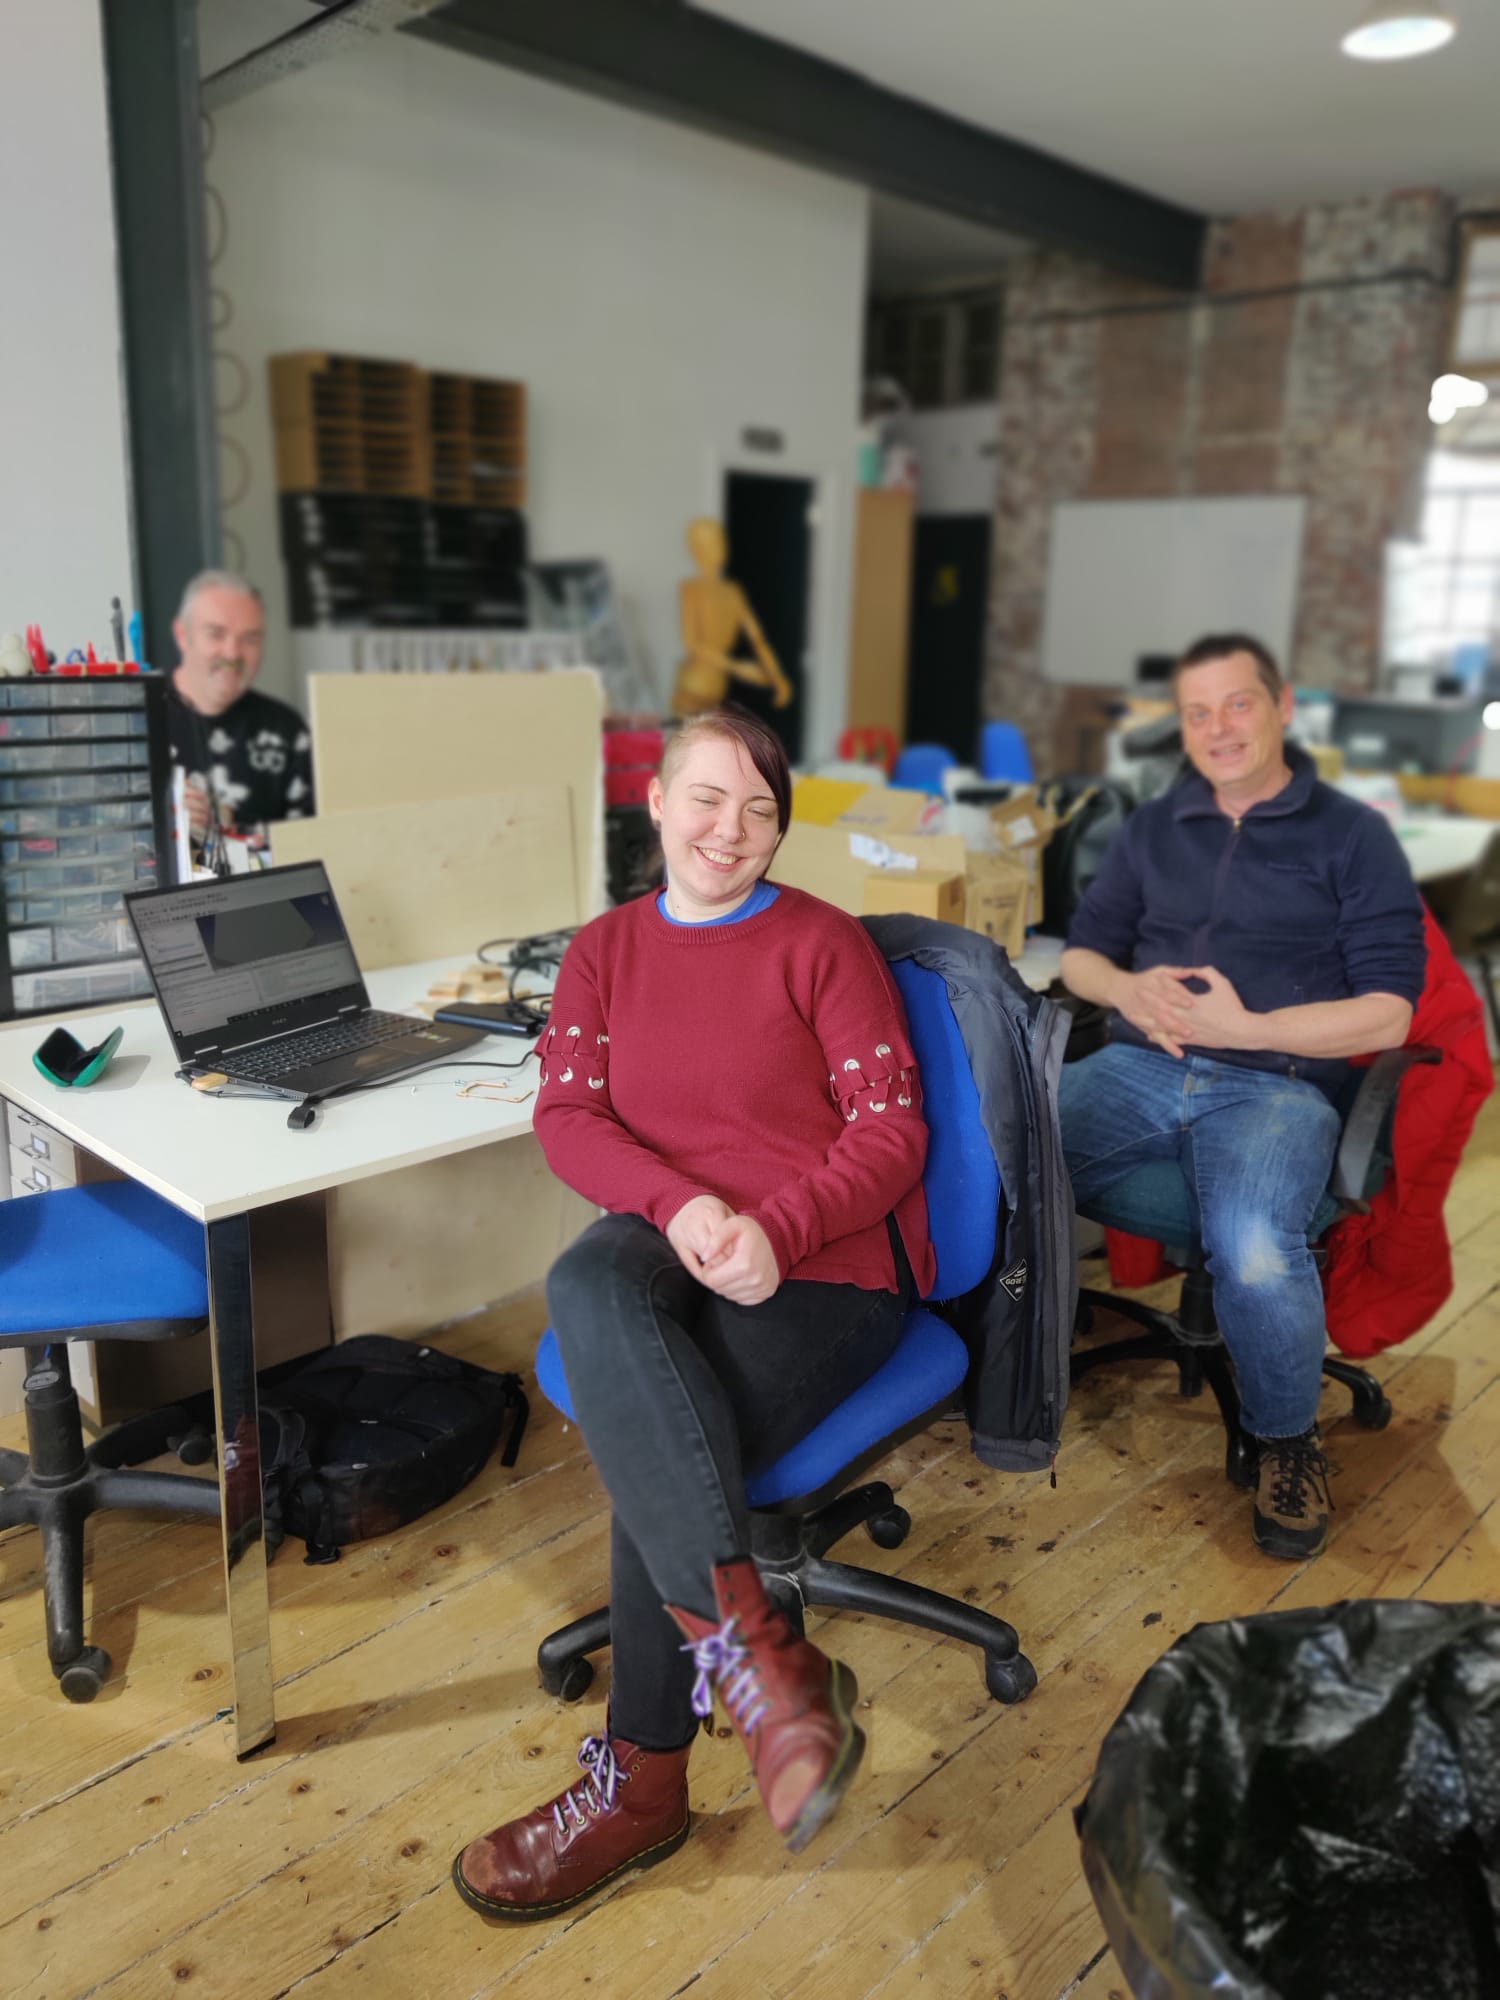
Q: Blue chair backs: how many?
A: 3